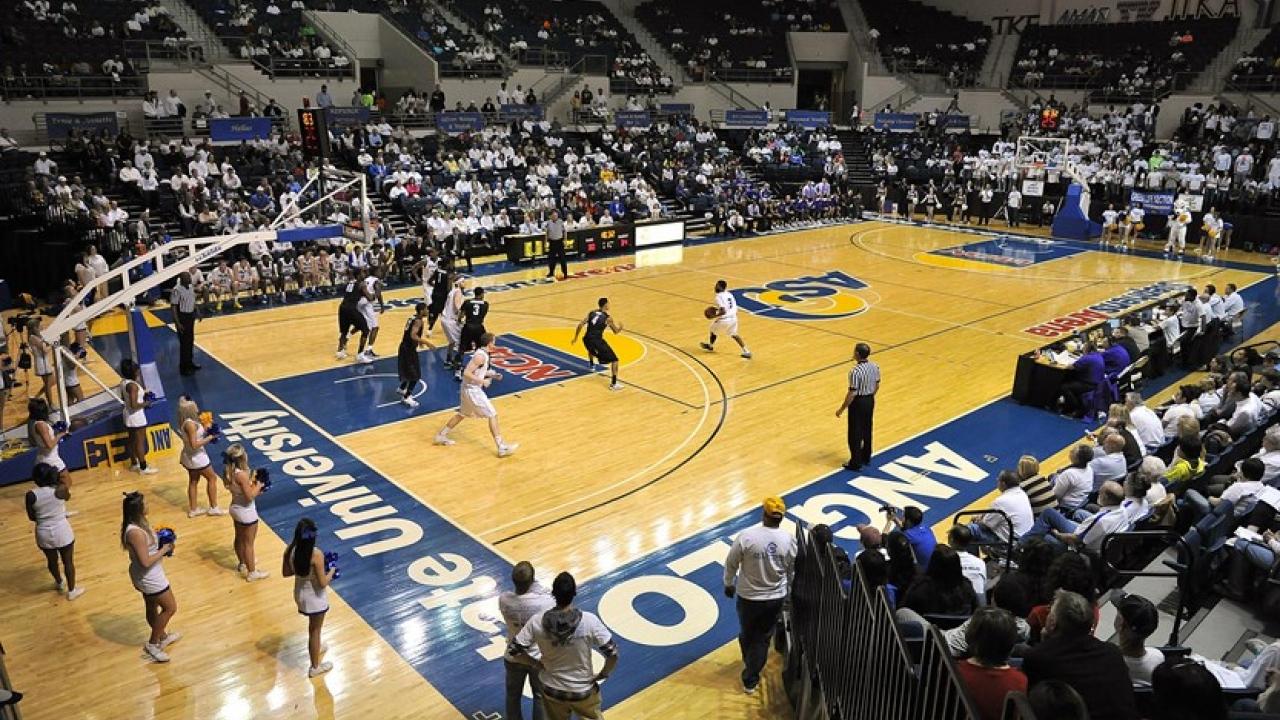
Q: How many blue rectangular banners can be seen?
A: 12